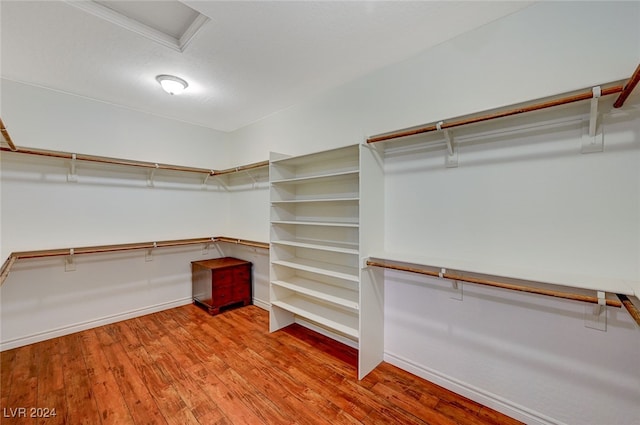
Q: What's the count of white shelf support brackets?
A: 12